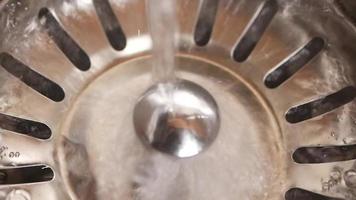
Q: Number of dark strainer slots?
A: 11